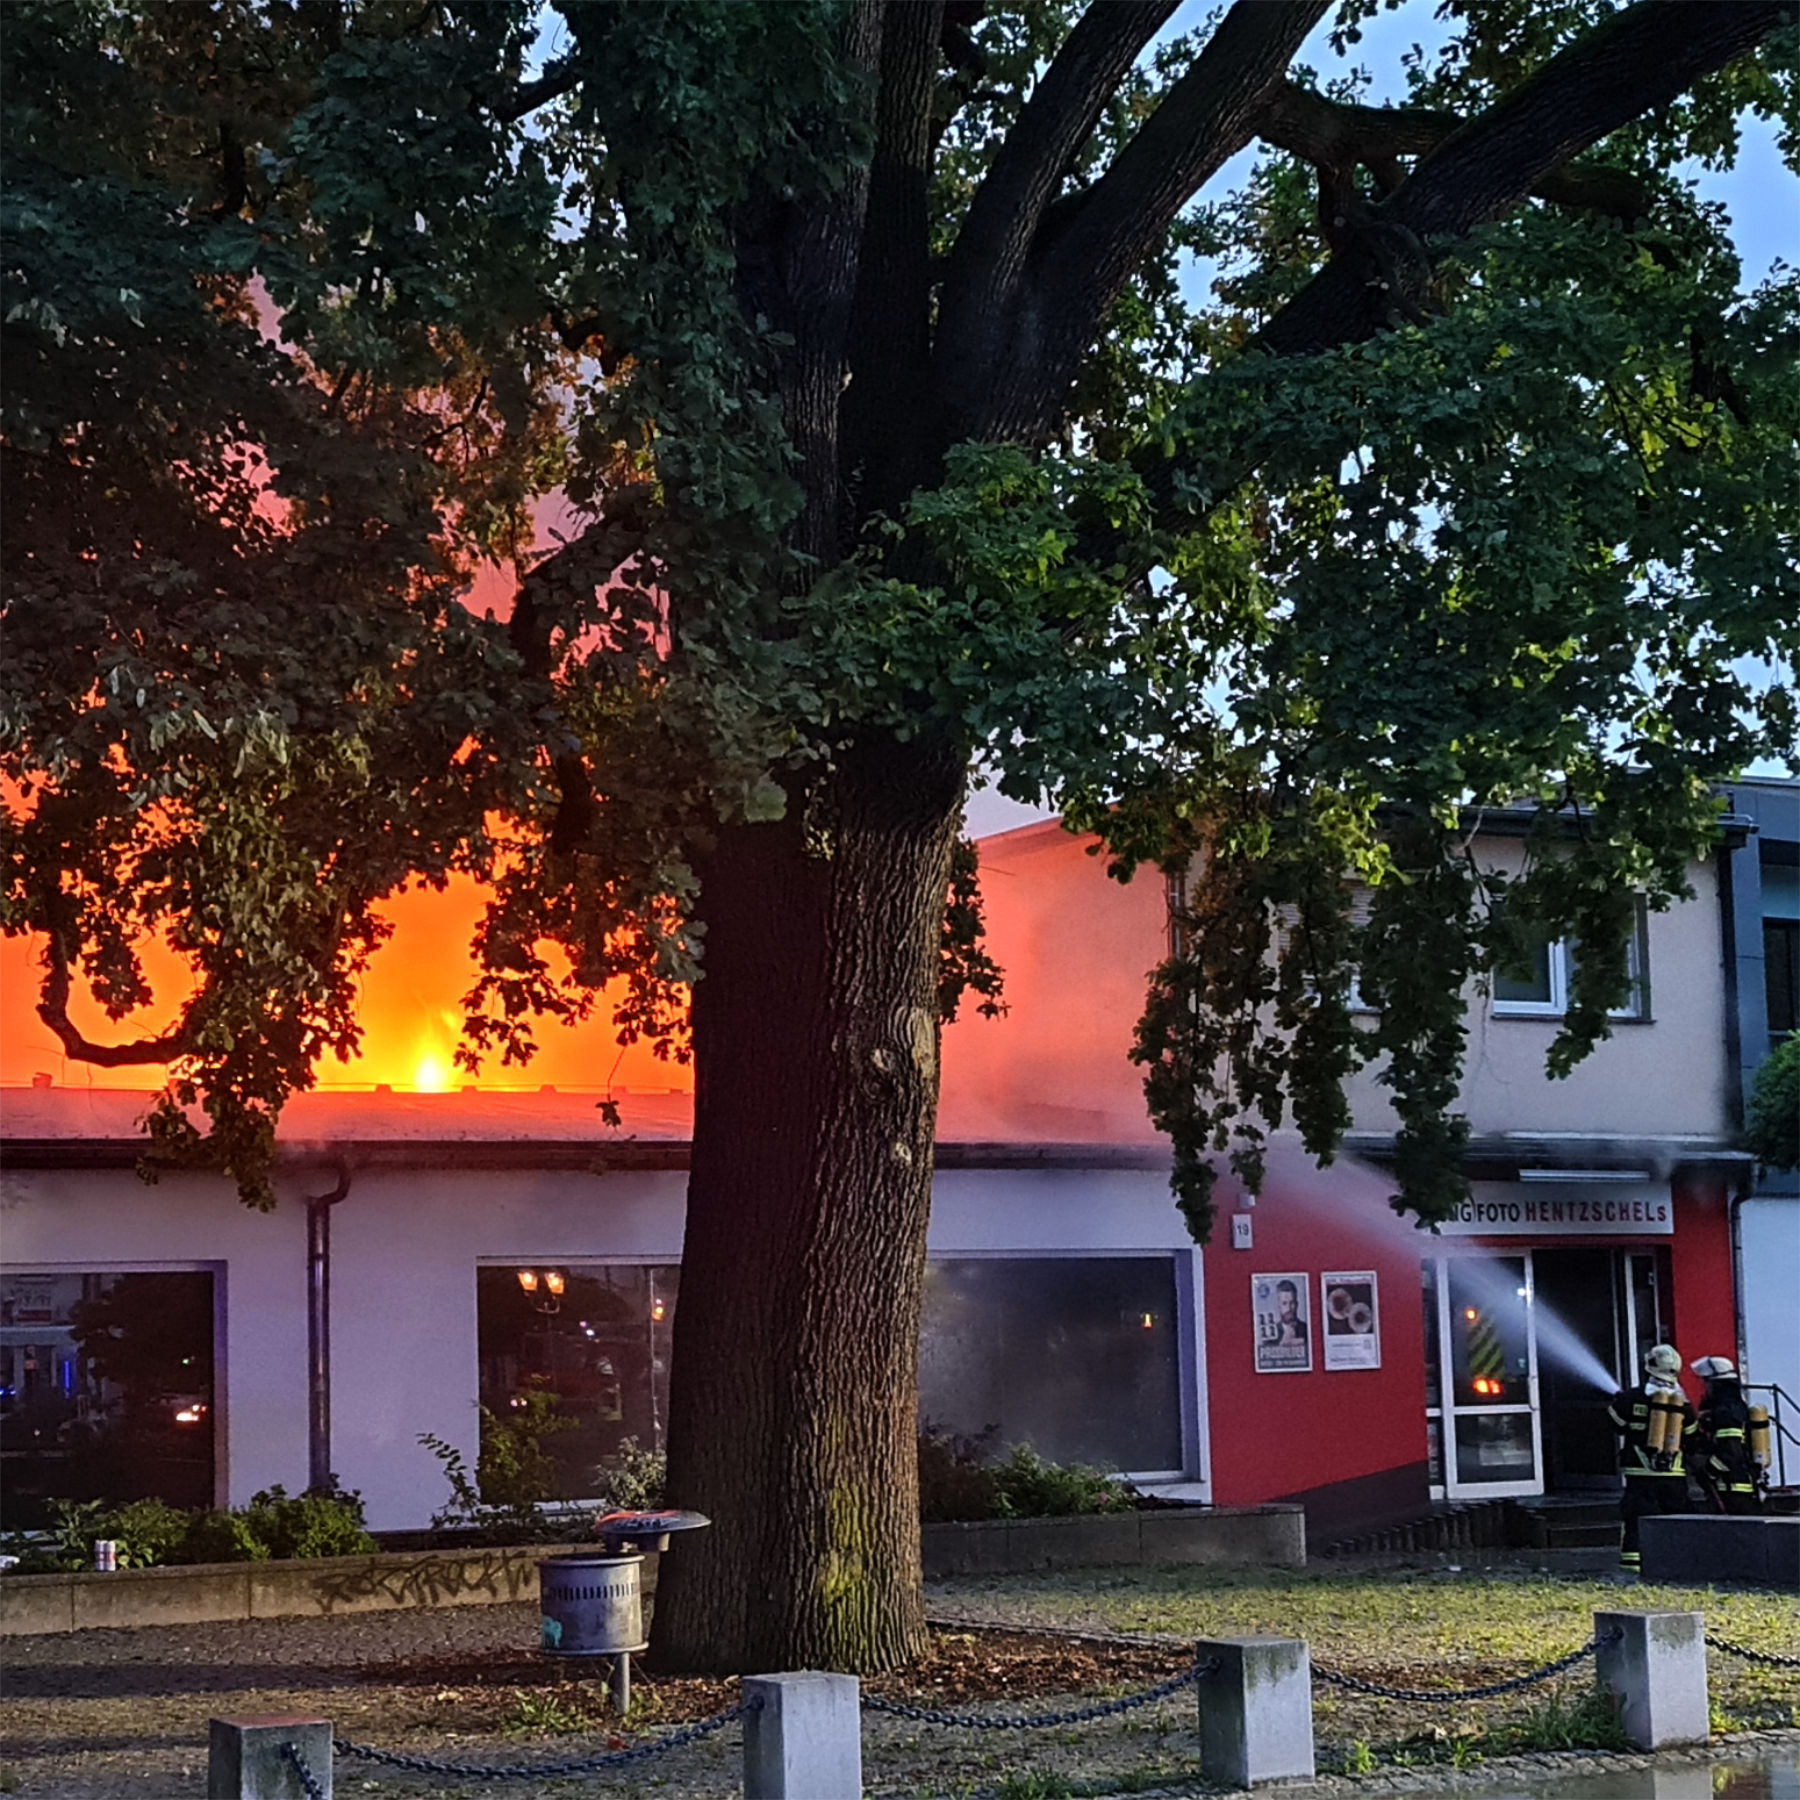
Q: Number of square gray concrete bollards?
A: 4